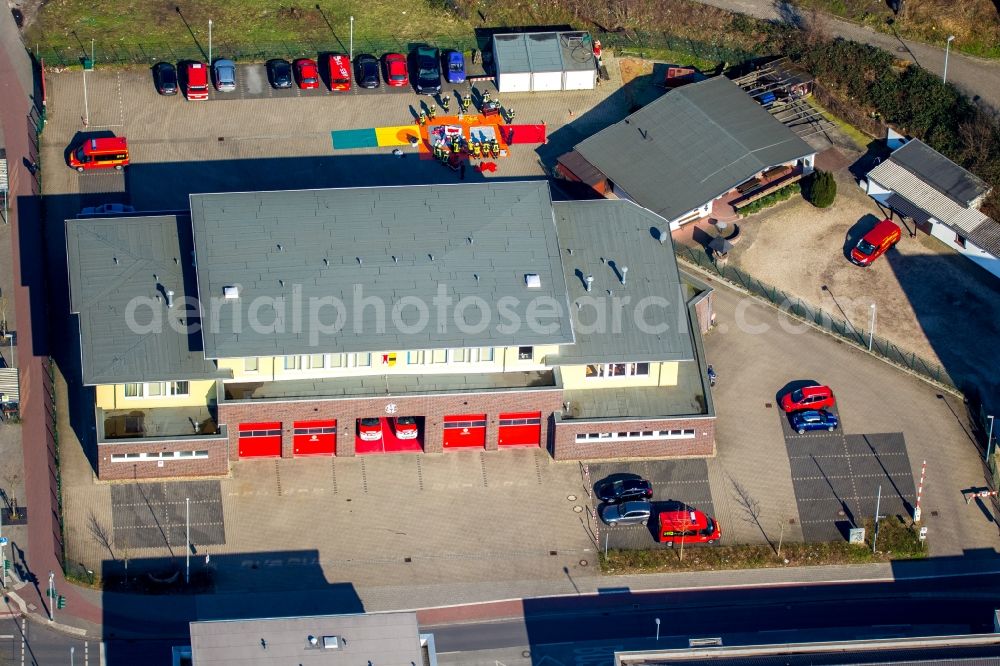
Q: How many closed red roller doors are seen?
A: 4